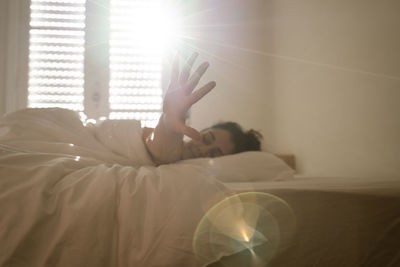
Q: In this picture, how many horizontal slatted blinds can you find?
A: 2